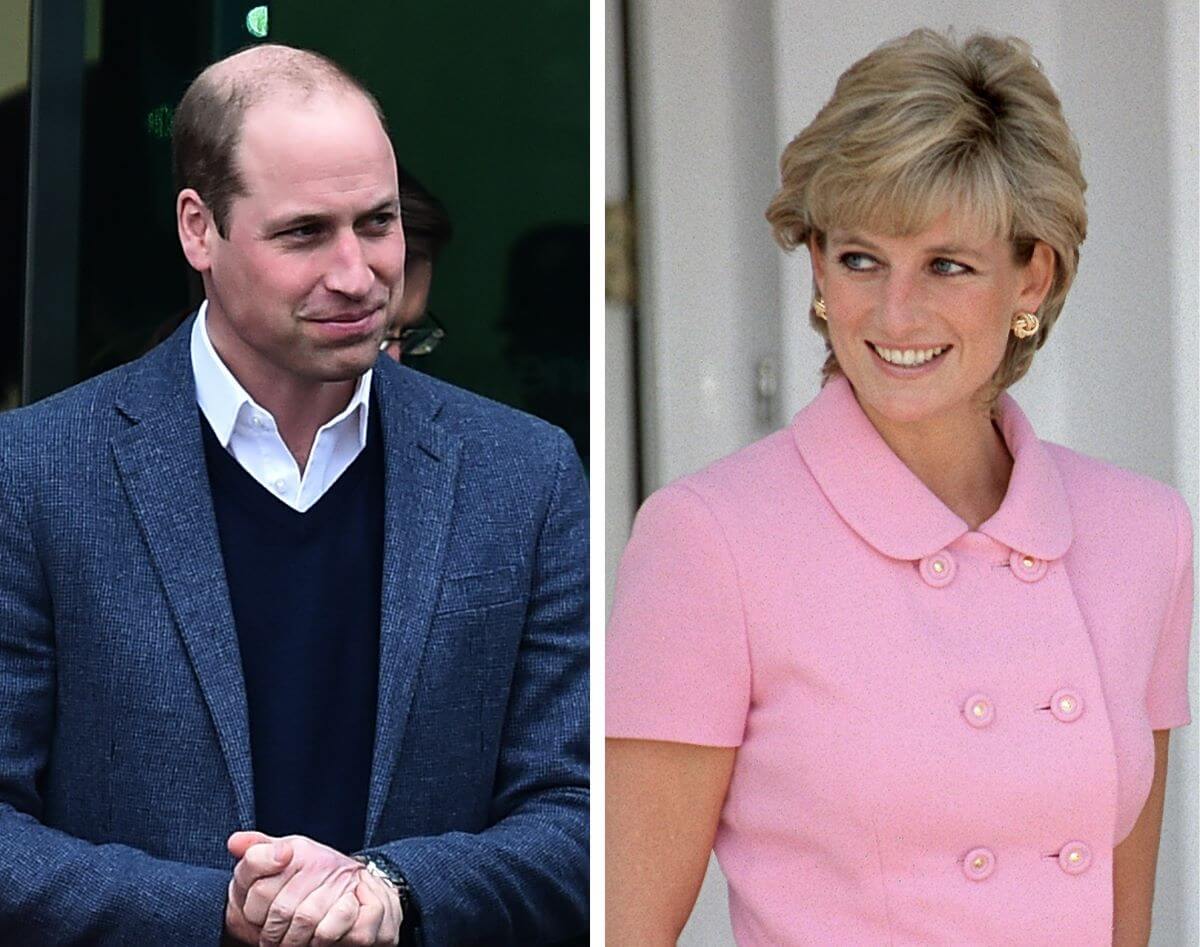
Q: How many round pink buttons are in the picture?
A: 6